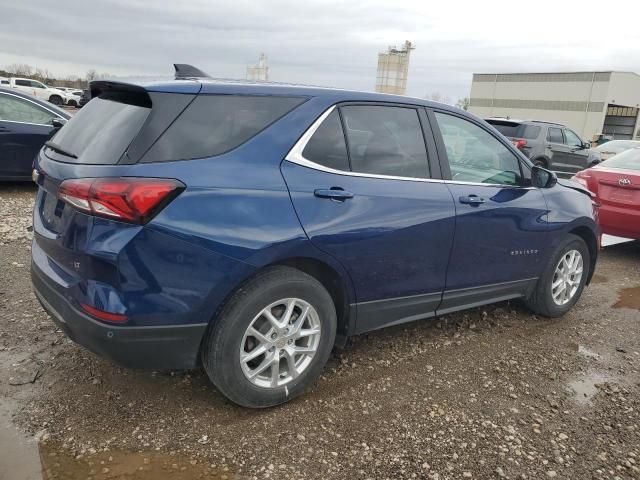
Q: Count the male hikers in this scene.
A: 0